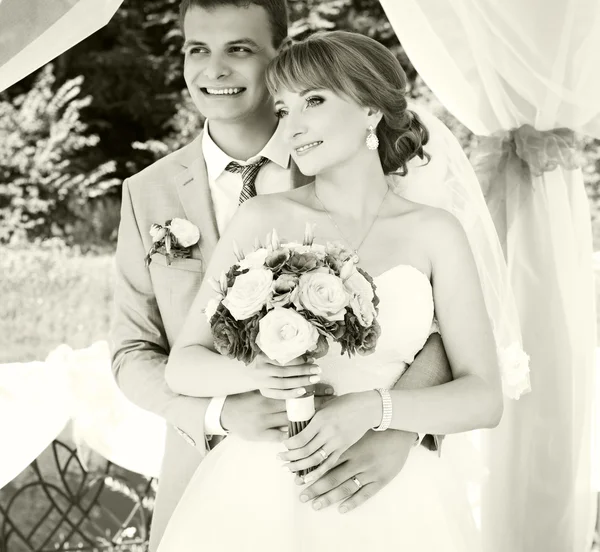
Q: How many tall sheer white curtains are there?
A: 1